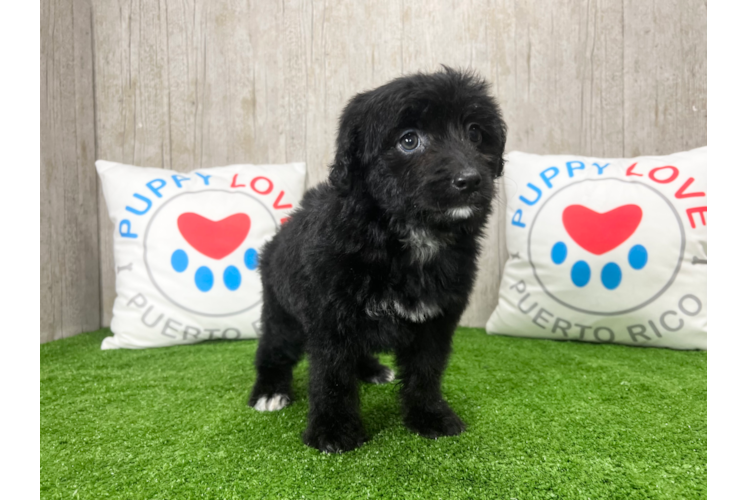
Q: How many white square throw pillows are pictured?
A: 2